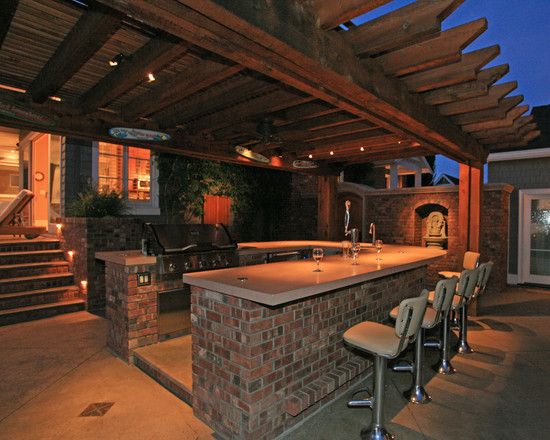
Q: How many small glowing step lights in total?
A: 3